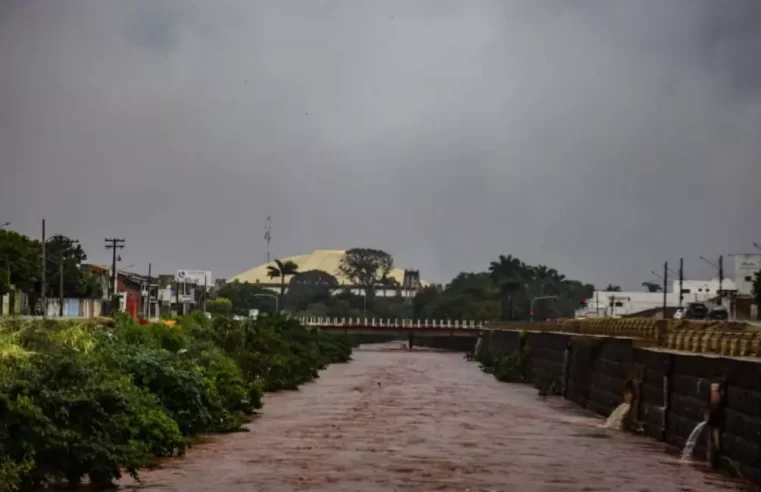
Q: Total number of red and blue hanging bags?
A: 0